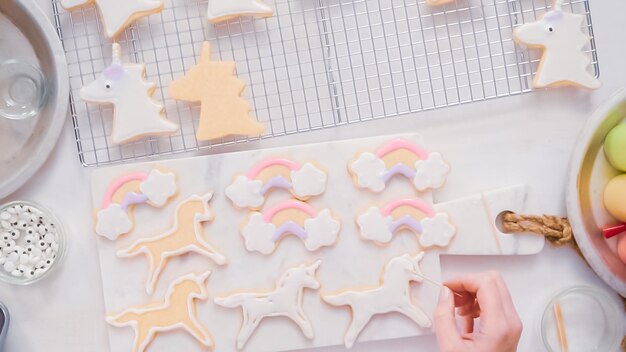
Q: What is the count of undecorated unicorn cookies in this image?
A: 1